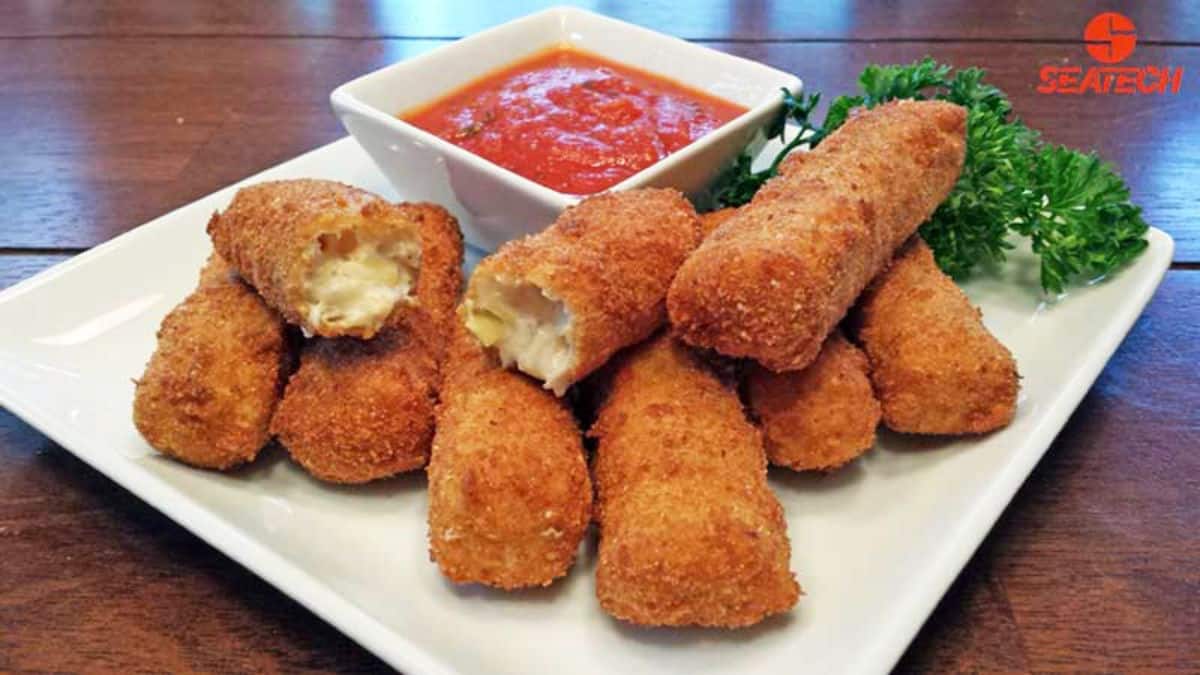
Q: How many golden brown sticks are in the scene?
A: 9